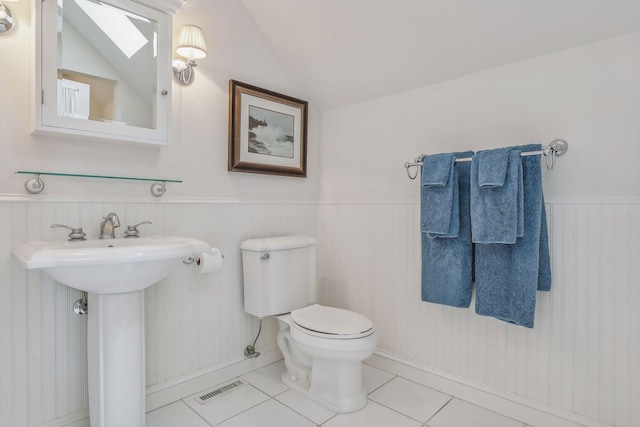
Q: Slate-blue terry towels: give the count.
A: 6